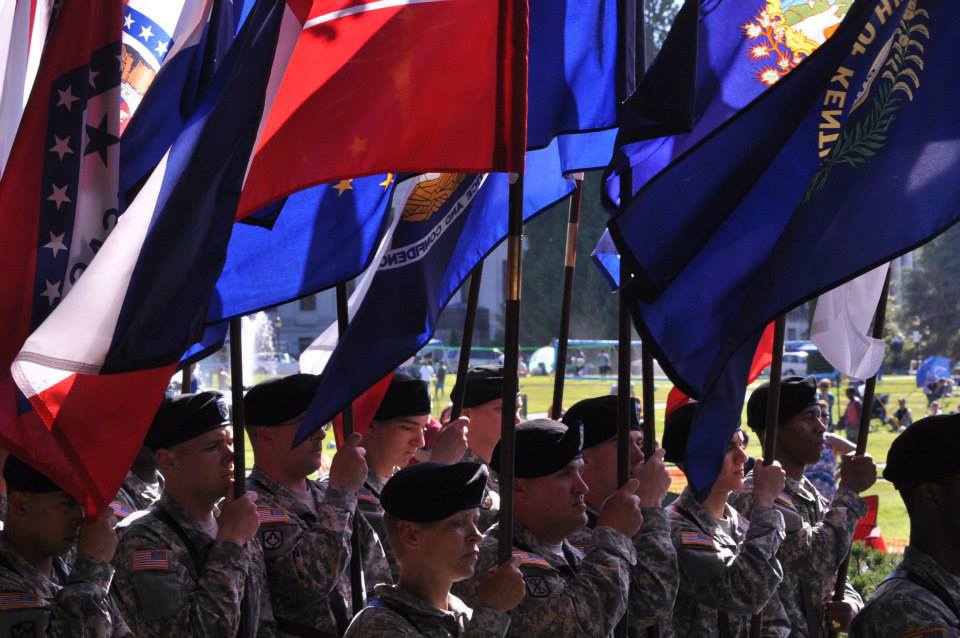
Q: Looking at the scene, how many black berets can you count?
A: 11